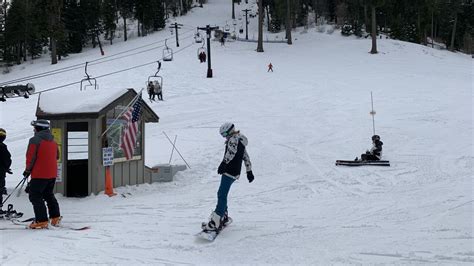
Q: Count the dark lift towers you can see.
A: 3